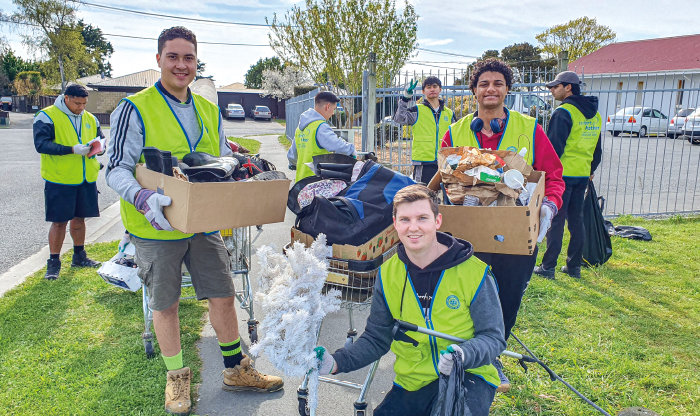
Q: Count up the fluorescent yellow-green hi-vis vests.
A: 7